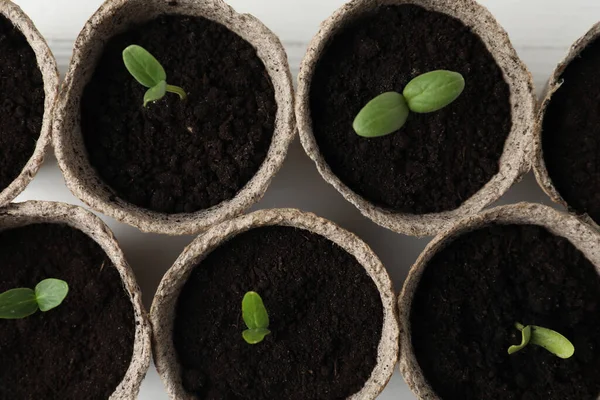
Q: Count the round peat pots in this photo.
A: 7